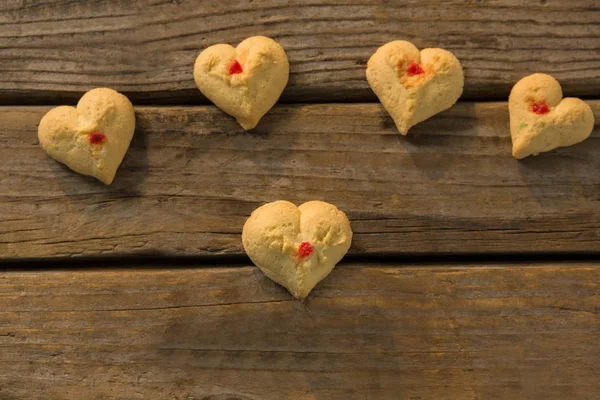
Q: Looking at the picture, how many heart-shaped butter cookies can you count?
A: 5